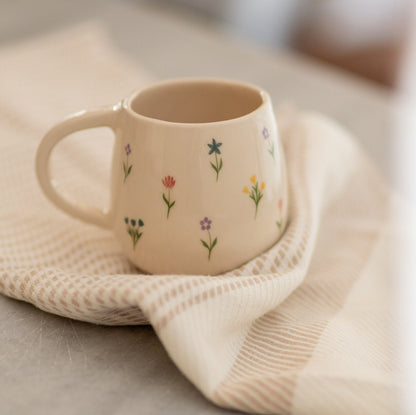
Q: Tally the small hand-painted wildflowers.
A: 8